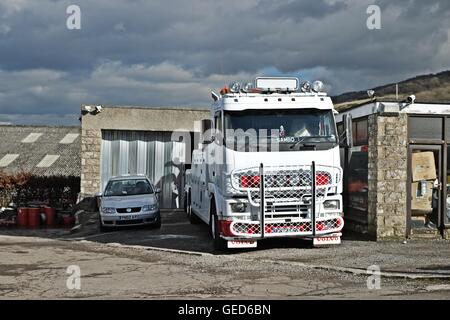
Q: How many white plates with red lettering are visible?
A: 2